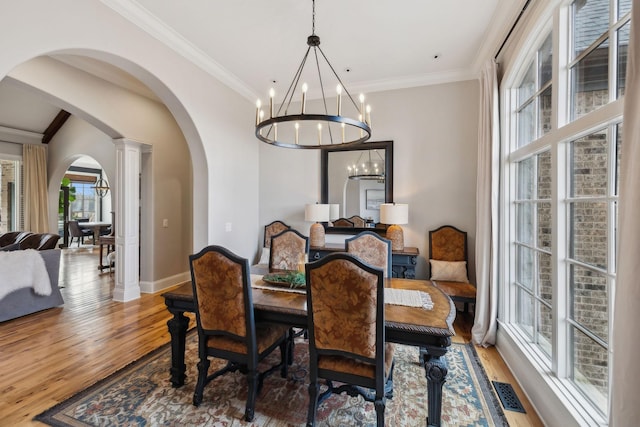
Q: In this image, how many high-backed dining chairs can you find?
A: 6